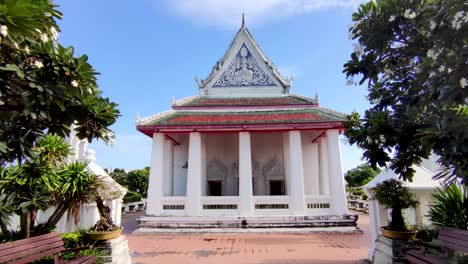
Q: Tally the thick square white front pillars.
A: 5